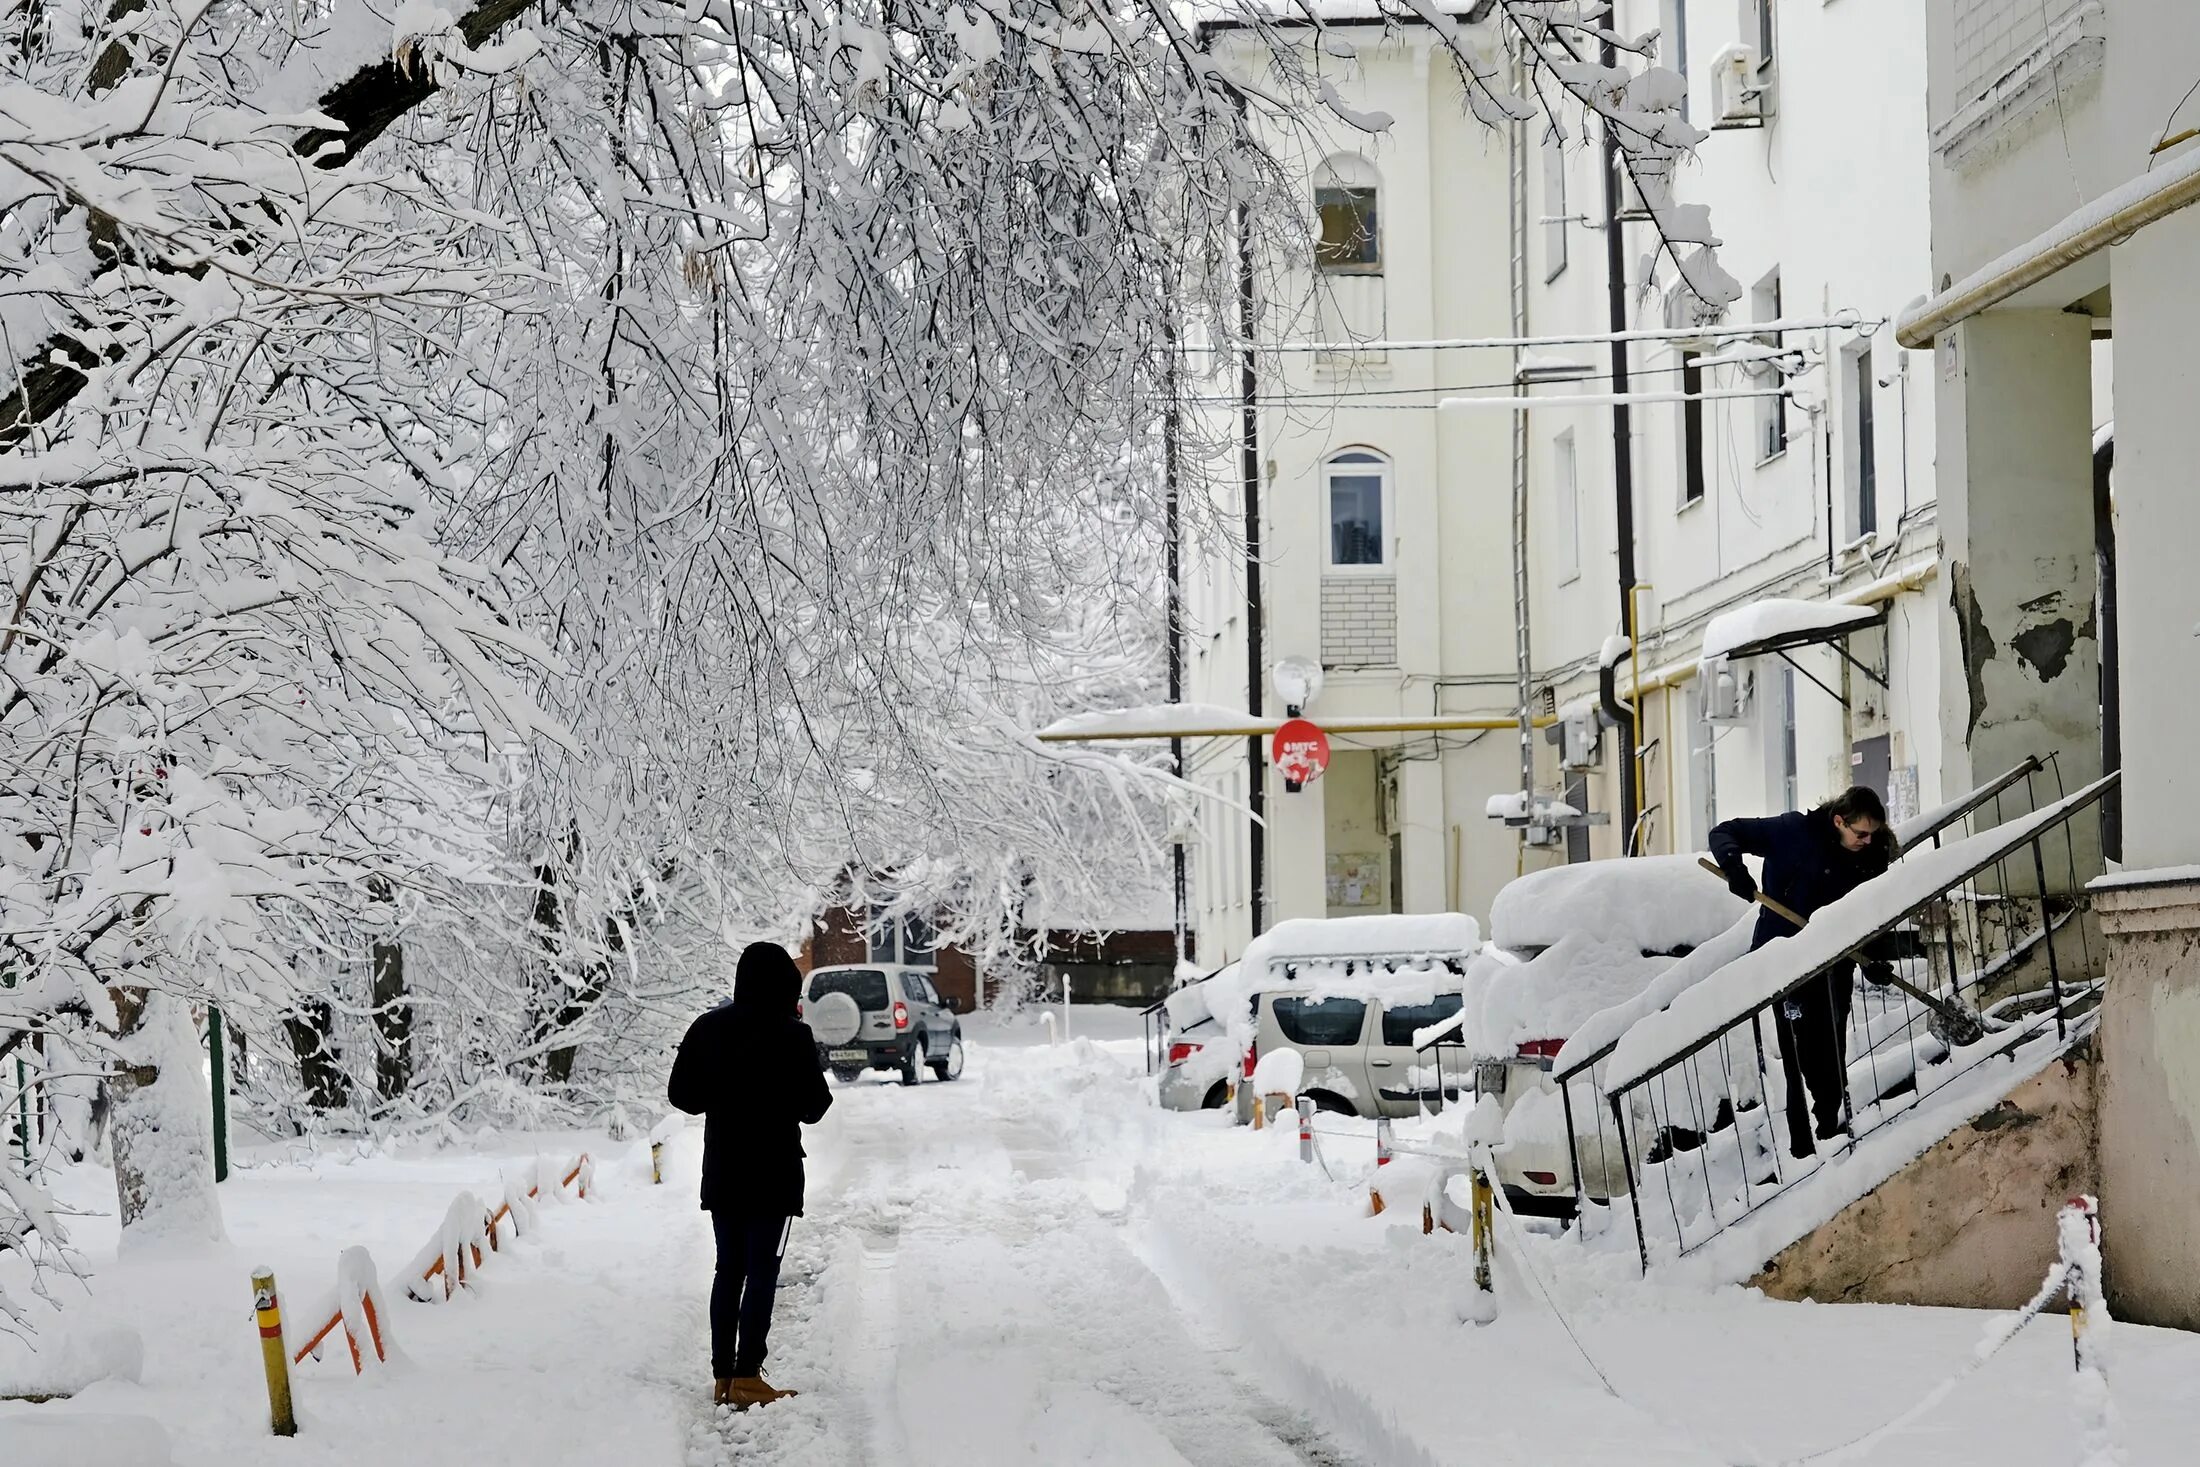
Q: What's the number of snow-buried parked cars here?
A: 3